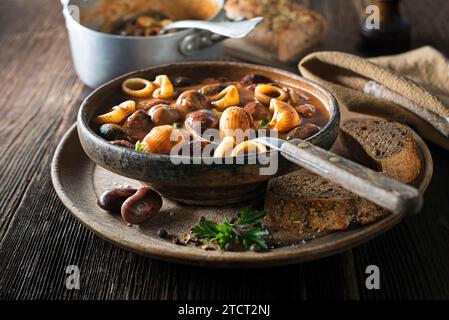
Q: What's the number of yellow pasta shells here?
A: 10